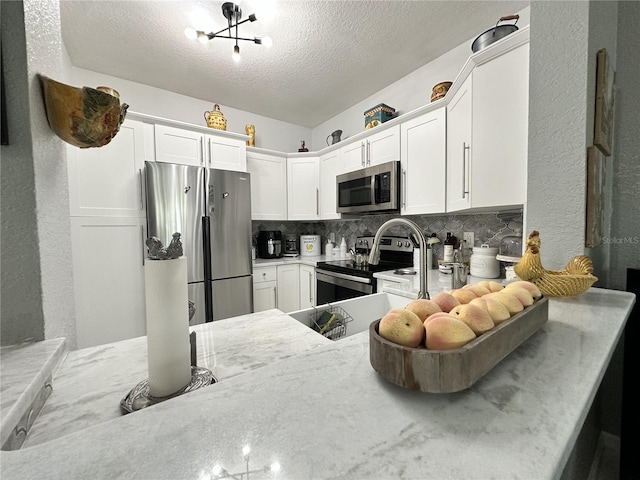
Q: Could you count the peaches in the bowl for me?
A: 12